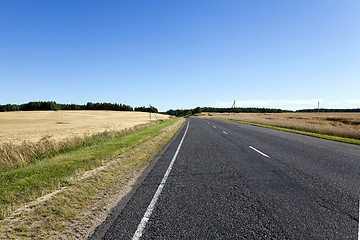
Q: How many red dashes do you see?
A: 0